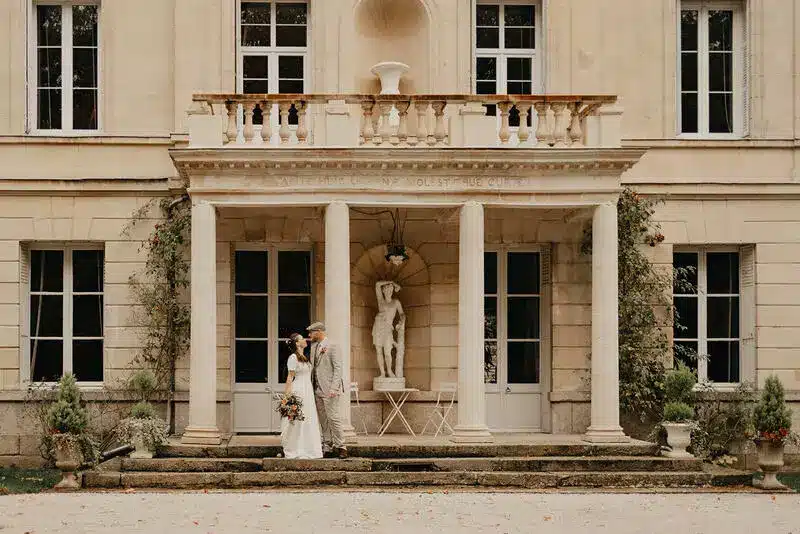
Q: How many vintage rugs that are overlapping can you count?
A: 0